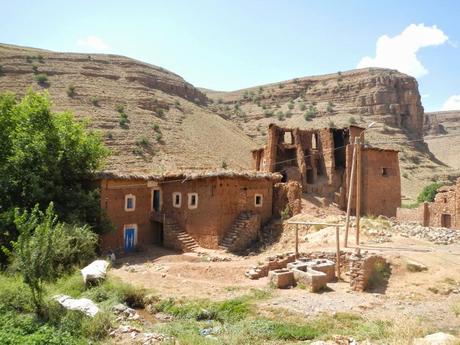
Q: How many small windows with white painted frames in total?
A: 4